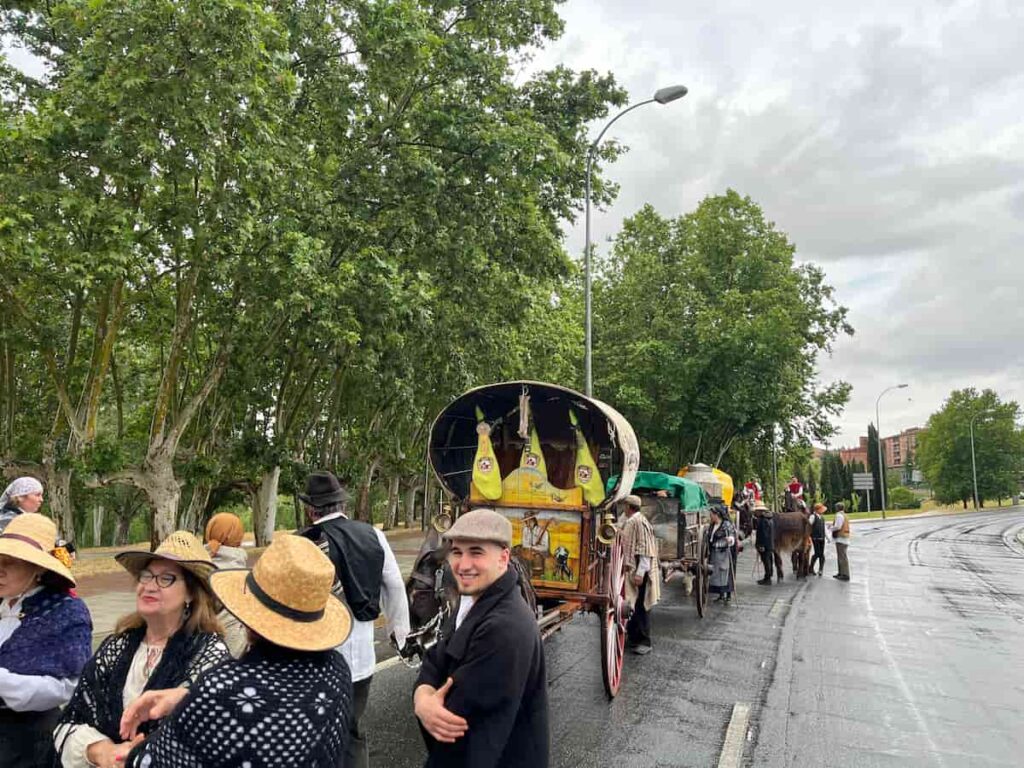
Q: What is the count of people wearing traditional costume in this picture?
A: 14